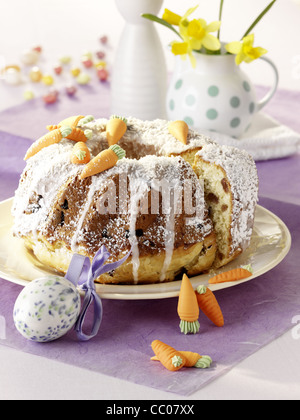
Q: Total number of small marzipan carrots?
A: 12